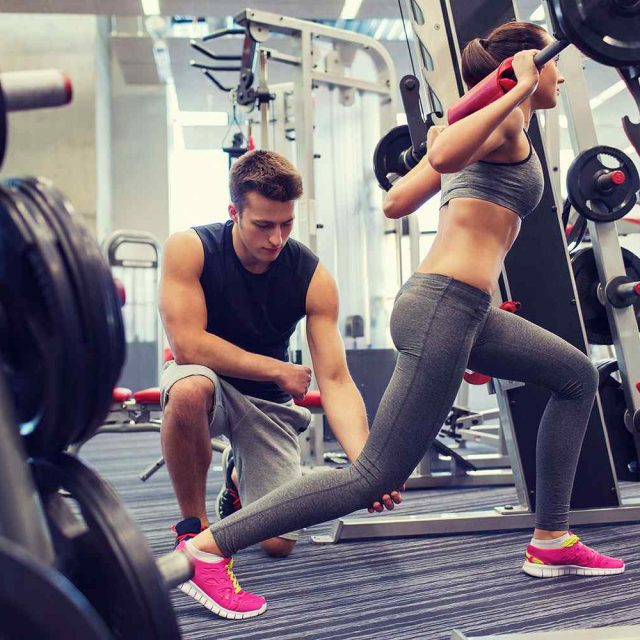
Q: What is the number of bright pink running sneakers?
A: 2